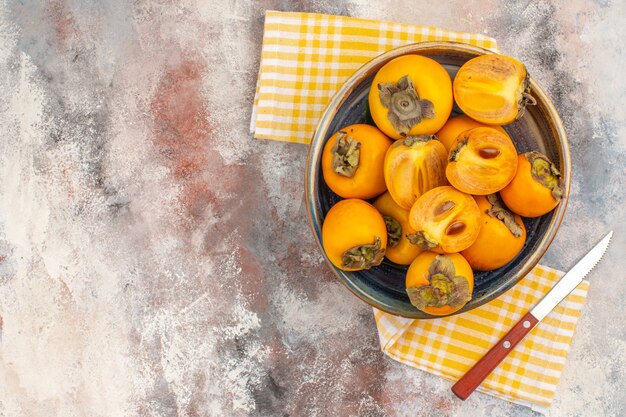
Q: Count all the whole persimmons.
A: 8